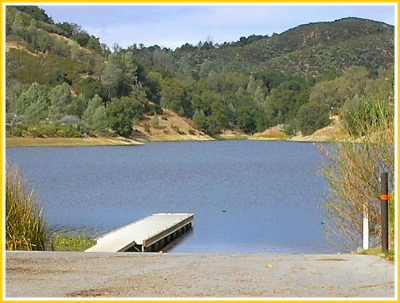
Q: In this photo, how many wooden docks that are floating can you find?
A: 1